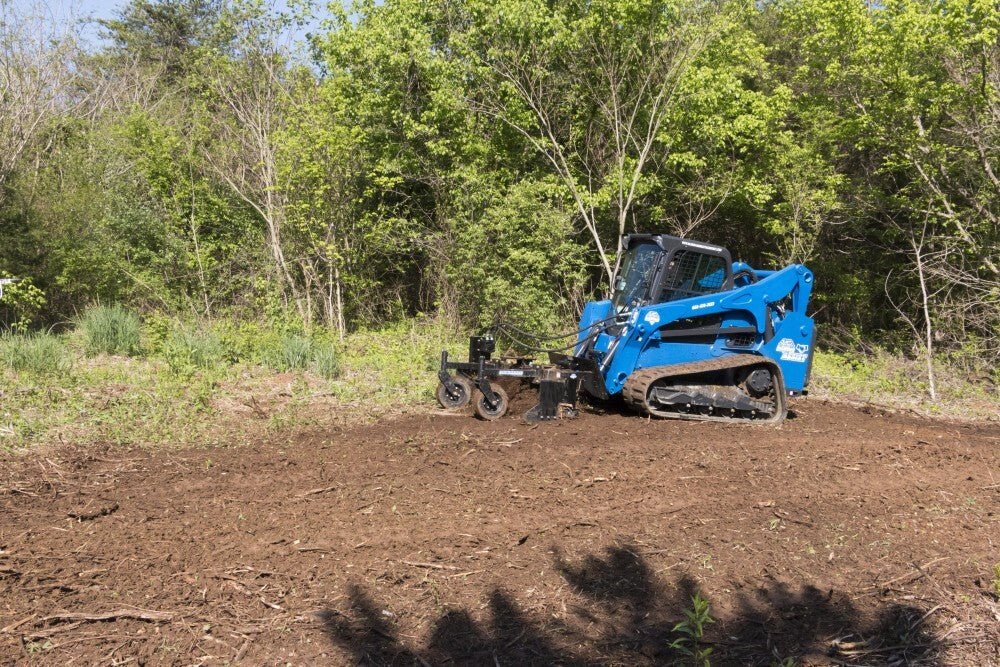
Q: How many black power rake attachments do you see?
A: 1